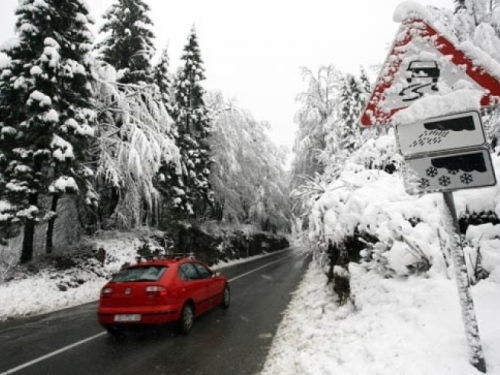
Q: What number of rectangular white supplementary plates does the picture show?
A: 2